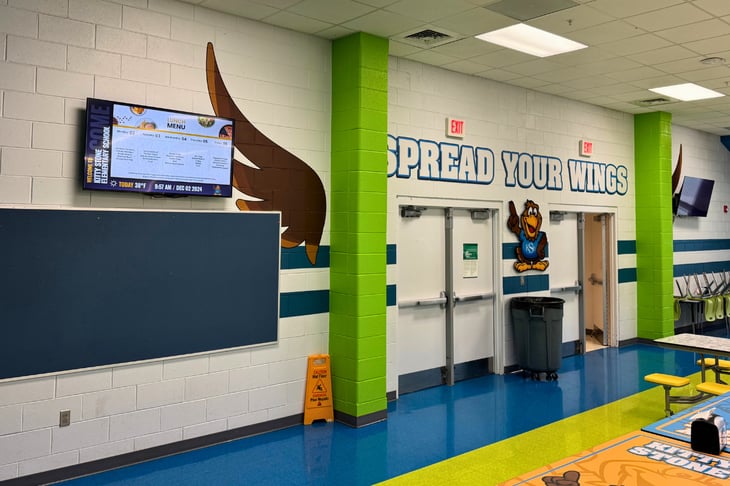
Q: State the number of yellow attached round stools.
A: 3